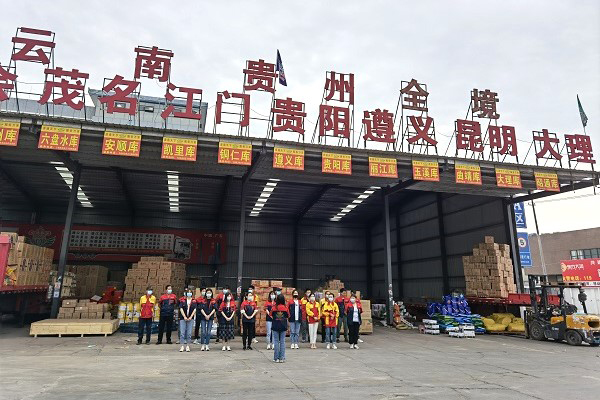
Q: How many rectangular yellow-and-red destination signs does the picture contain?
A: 12